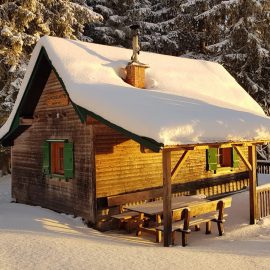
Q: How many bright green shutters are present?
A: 4